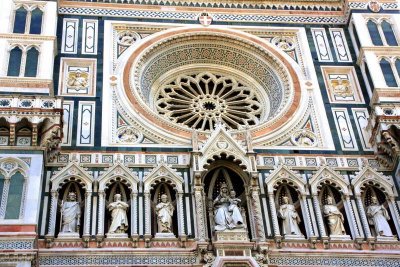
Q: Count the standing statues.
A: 6